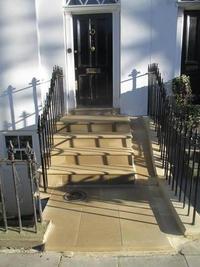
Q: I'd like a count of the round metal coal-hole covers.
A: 1